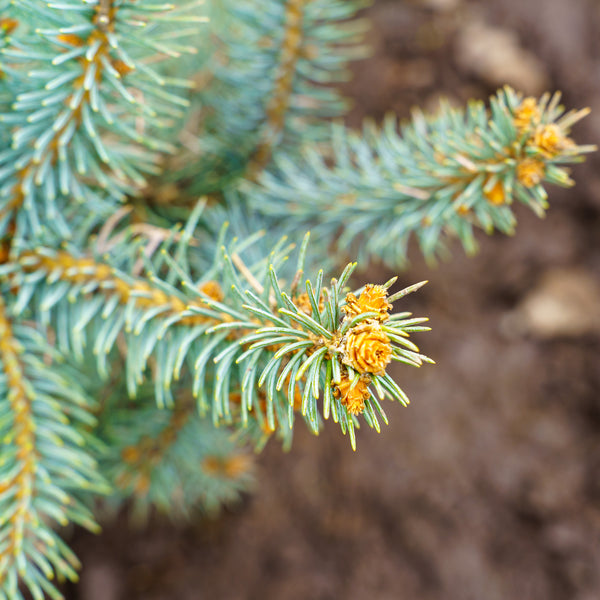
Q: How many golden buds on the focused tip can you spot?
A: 3